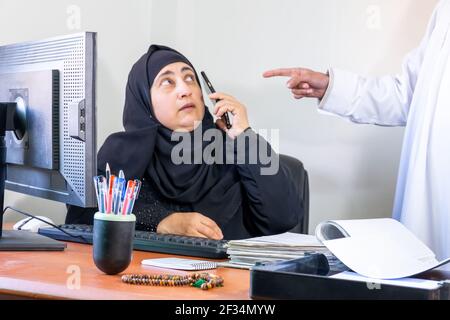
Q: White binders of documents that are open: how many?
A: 1